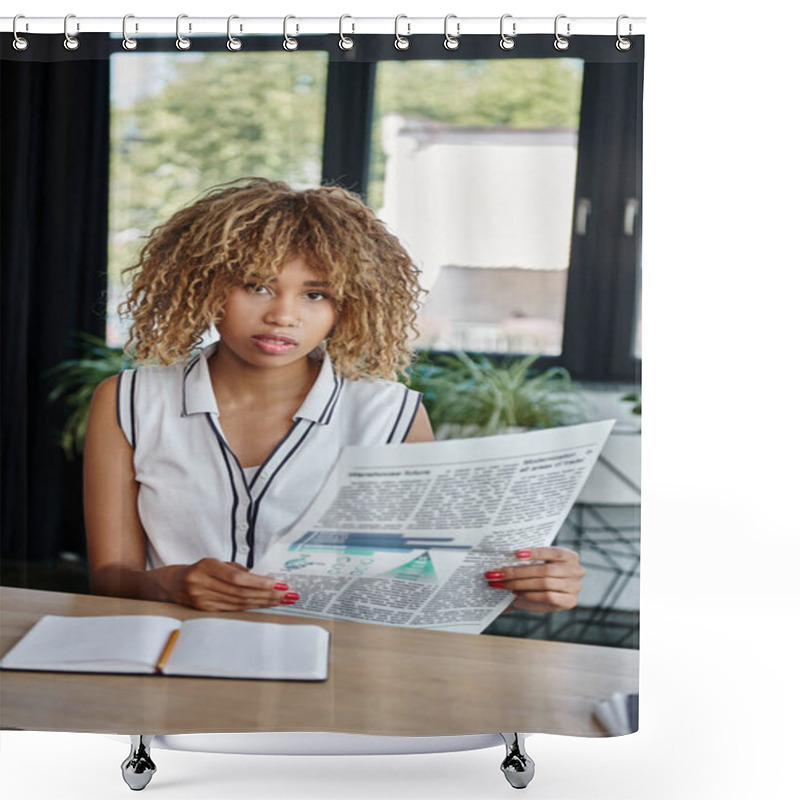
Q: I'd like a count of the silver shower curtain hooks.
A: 12